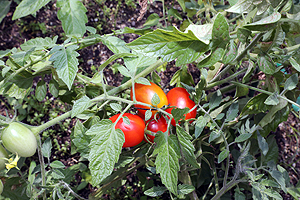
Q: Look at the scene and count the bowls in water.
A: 0